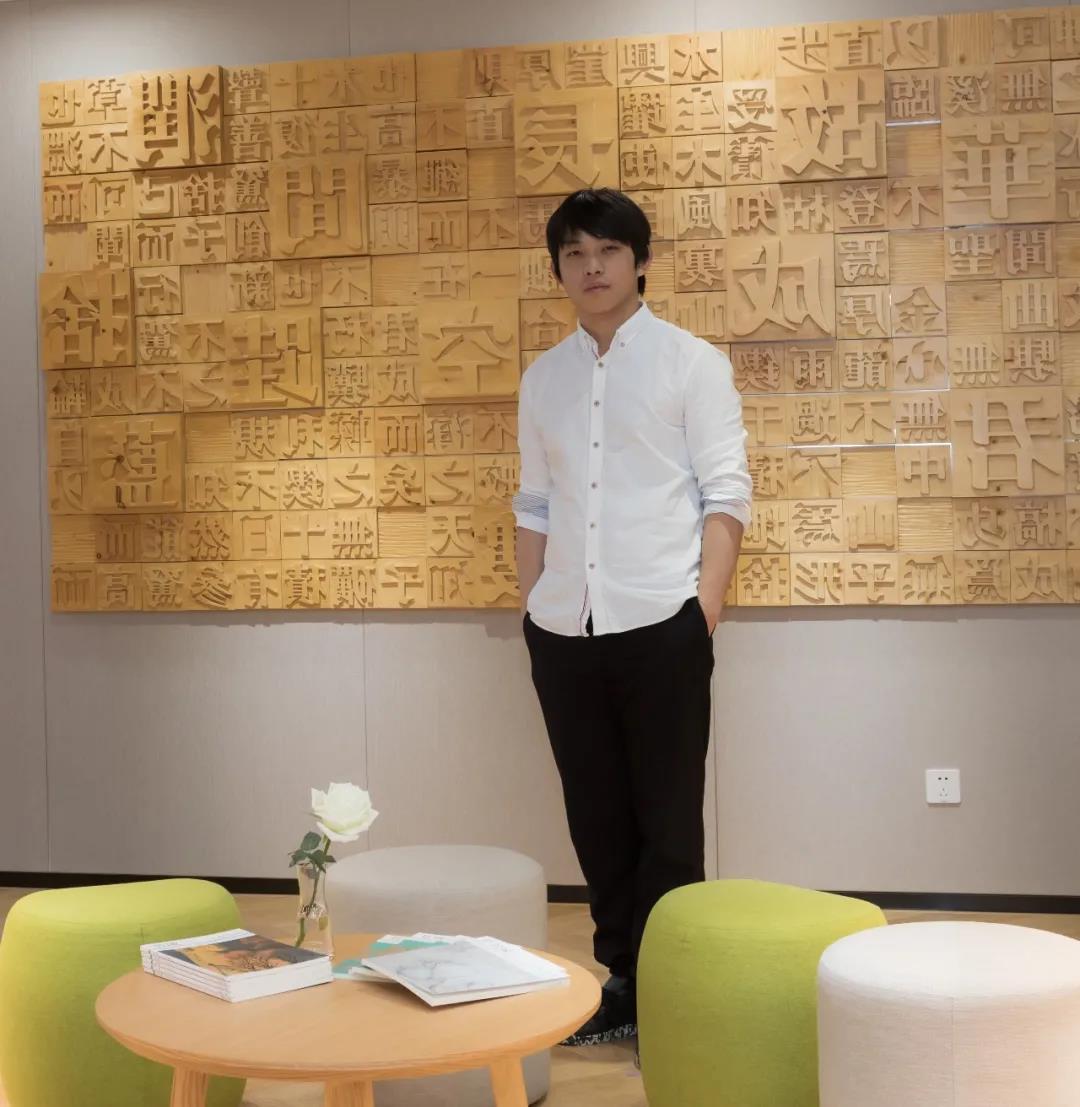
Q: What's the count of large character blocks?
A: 12